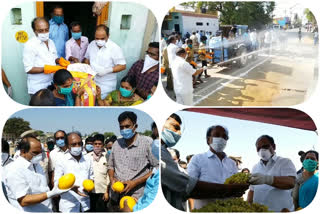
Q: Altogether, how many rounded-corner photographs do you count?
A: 4